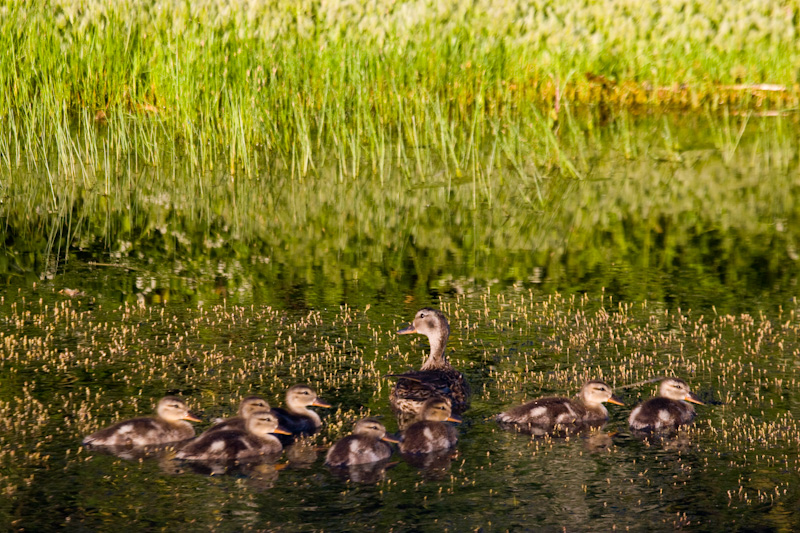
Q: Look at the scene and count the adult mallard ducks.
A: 1